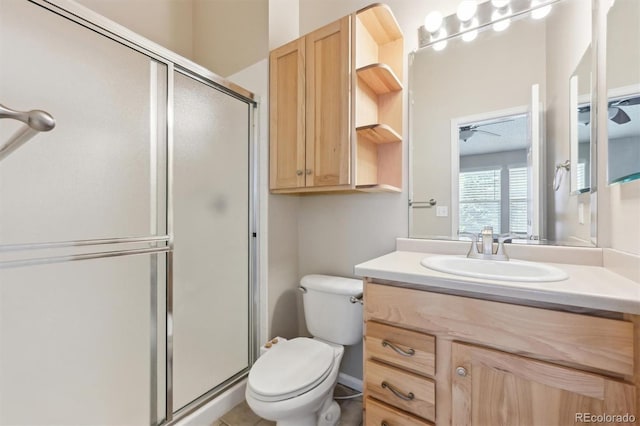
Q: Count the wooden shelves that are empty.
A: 3